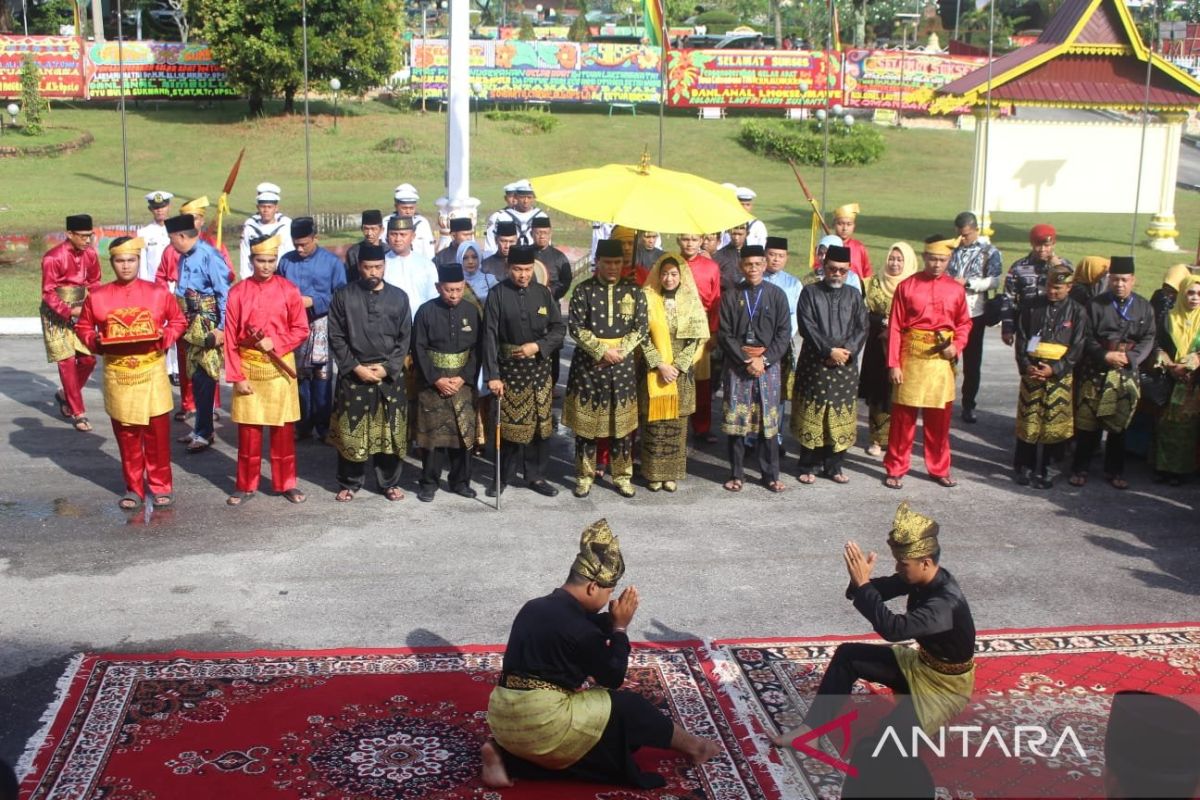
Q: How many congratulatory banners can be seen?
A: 5